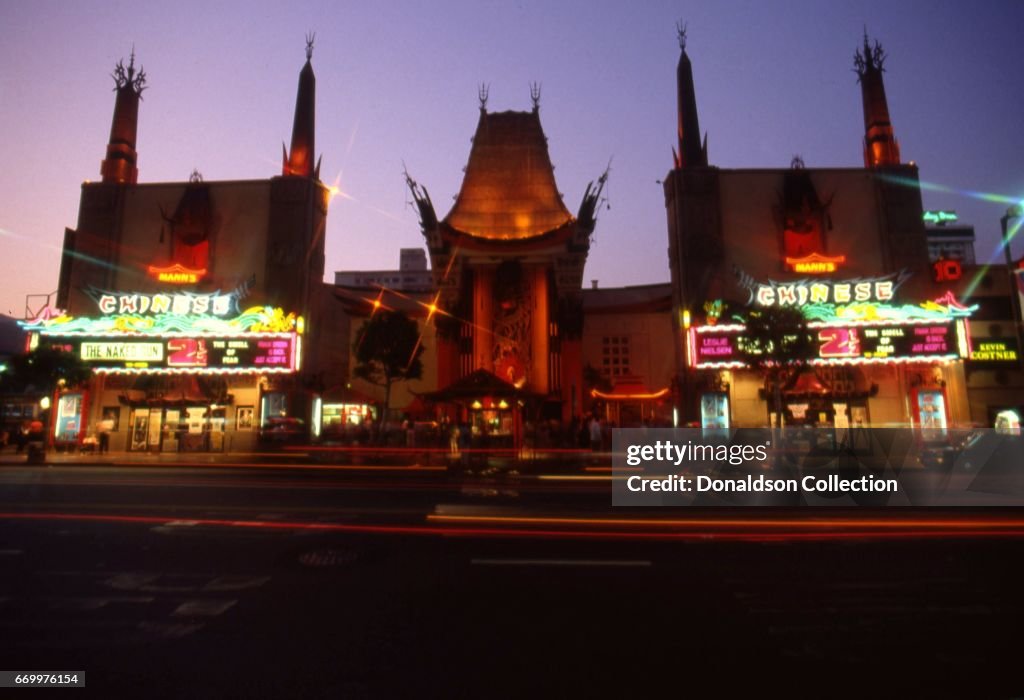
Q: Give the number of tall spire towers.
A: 4